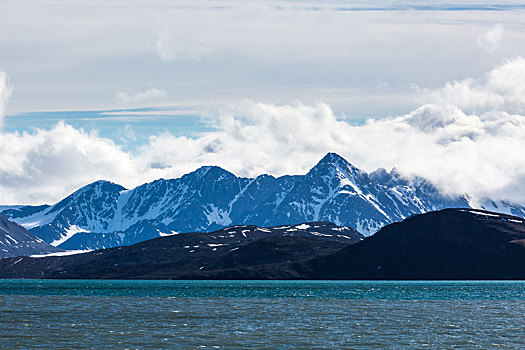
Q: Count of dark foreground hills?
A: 2